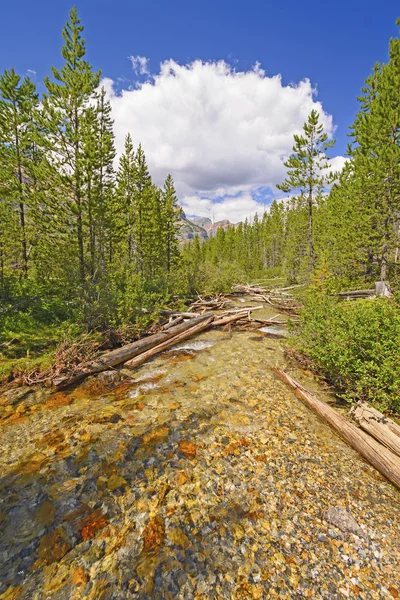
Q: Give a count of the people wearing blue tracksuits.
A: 0